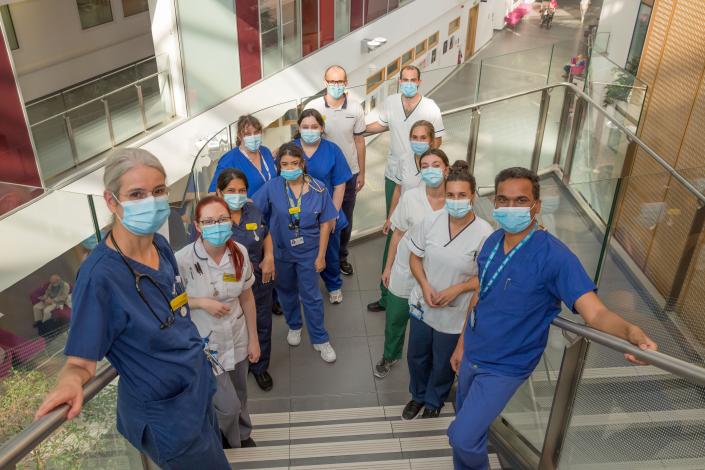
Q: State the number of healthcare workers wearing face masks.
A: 12